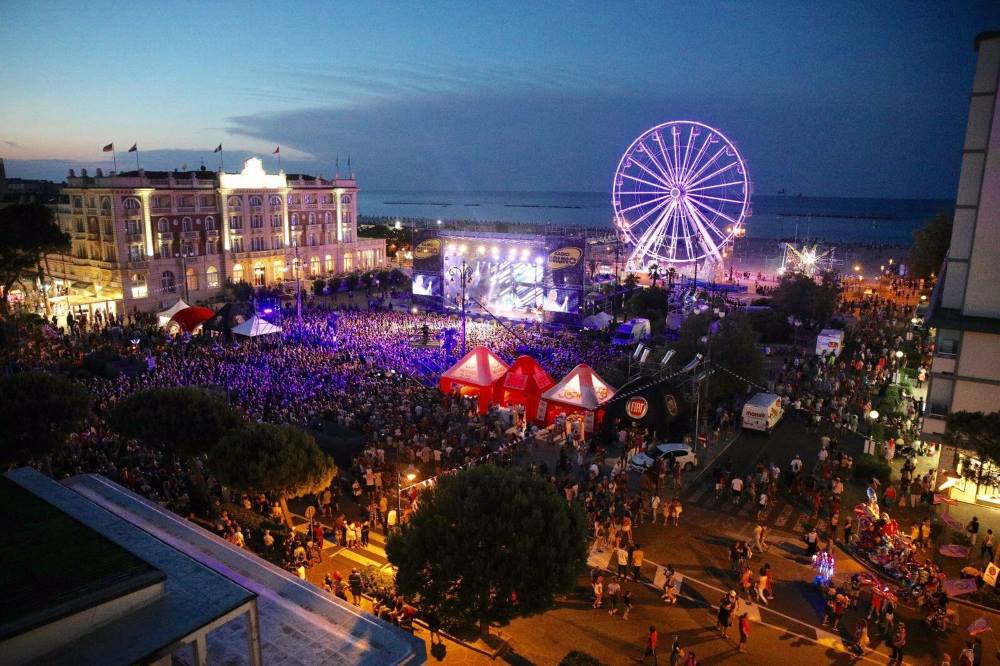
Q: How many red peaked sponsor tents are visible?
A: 3